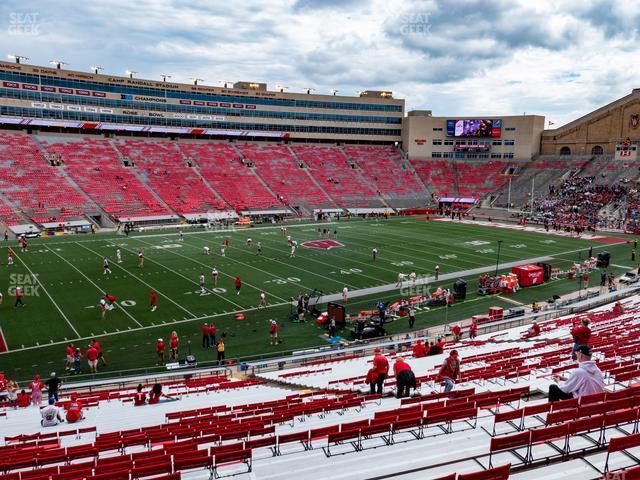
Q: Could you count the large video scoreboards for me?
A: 1